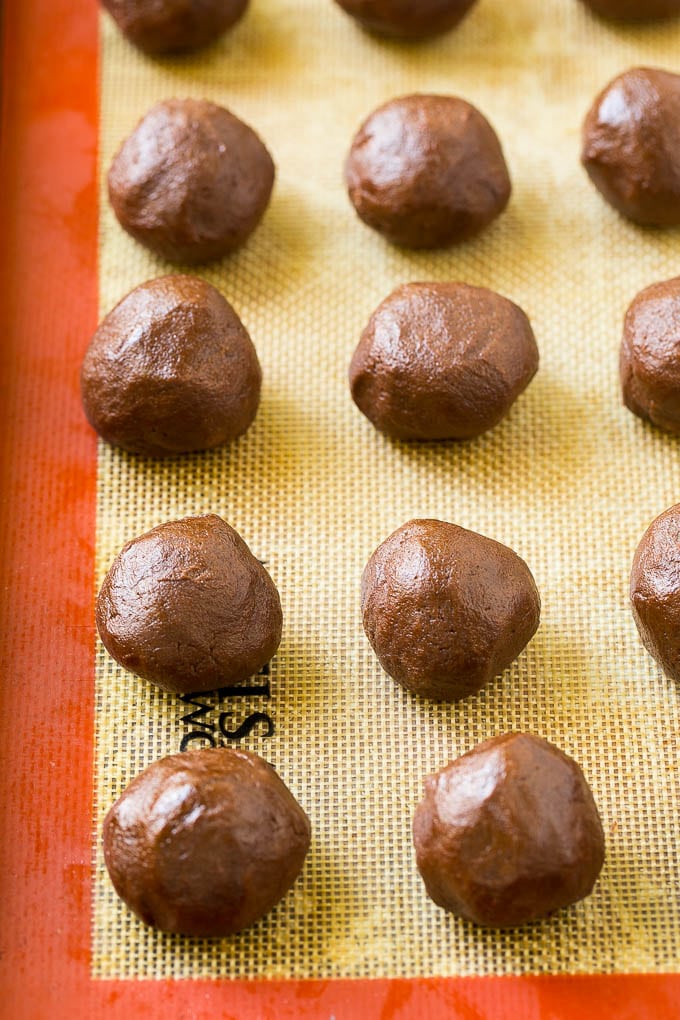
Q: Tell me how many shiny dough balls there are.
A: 14